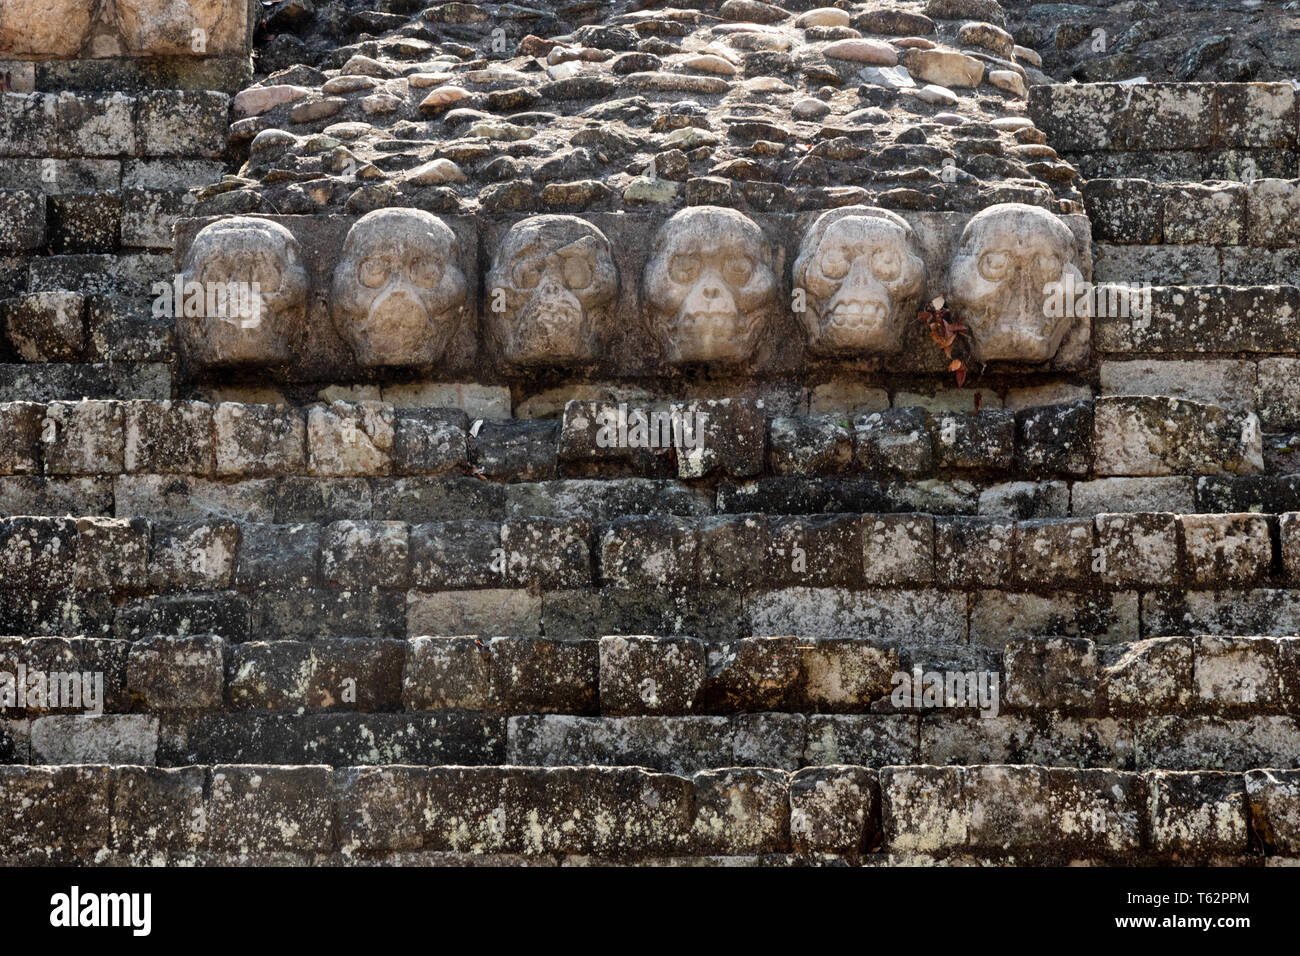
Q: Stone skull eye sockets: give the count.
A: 12